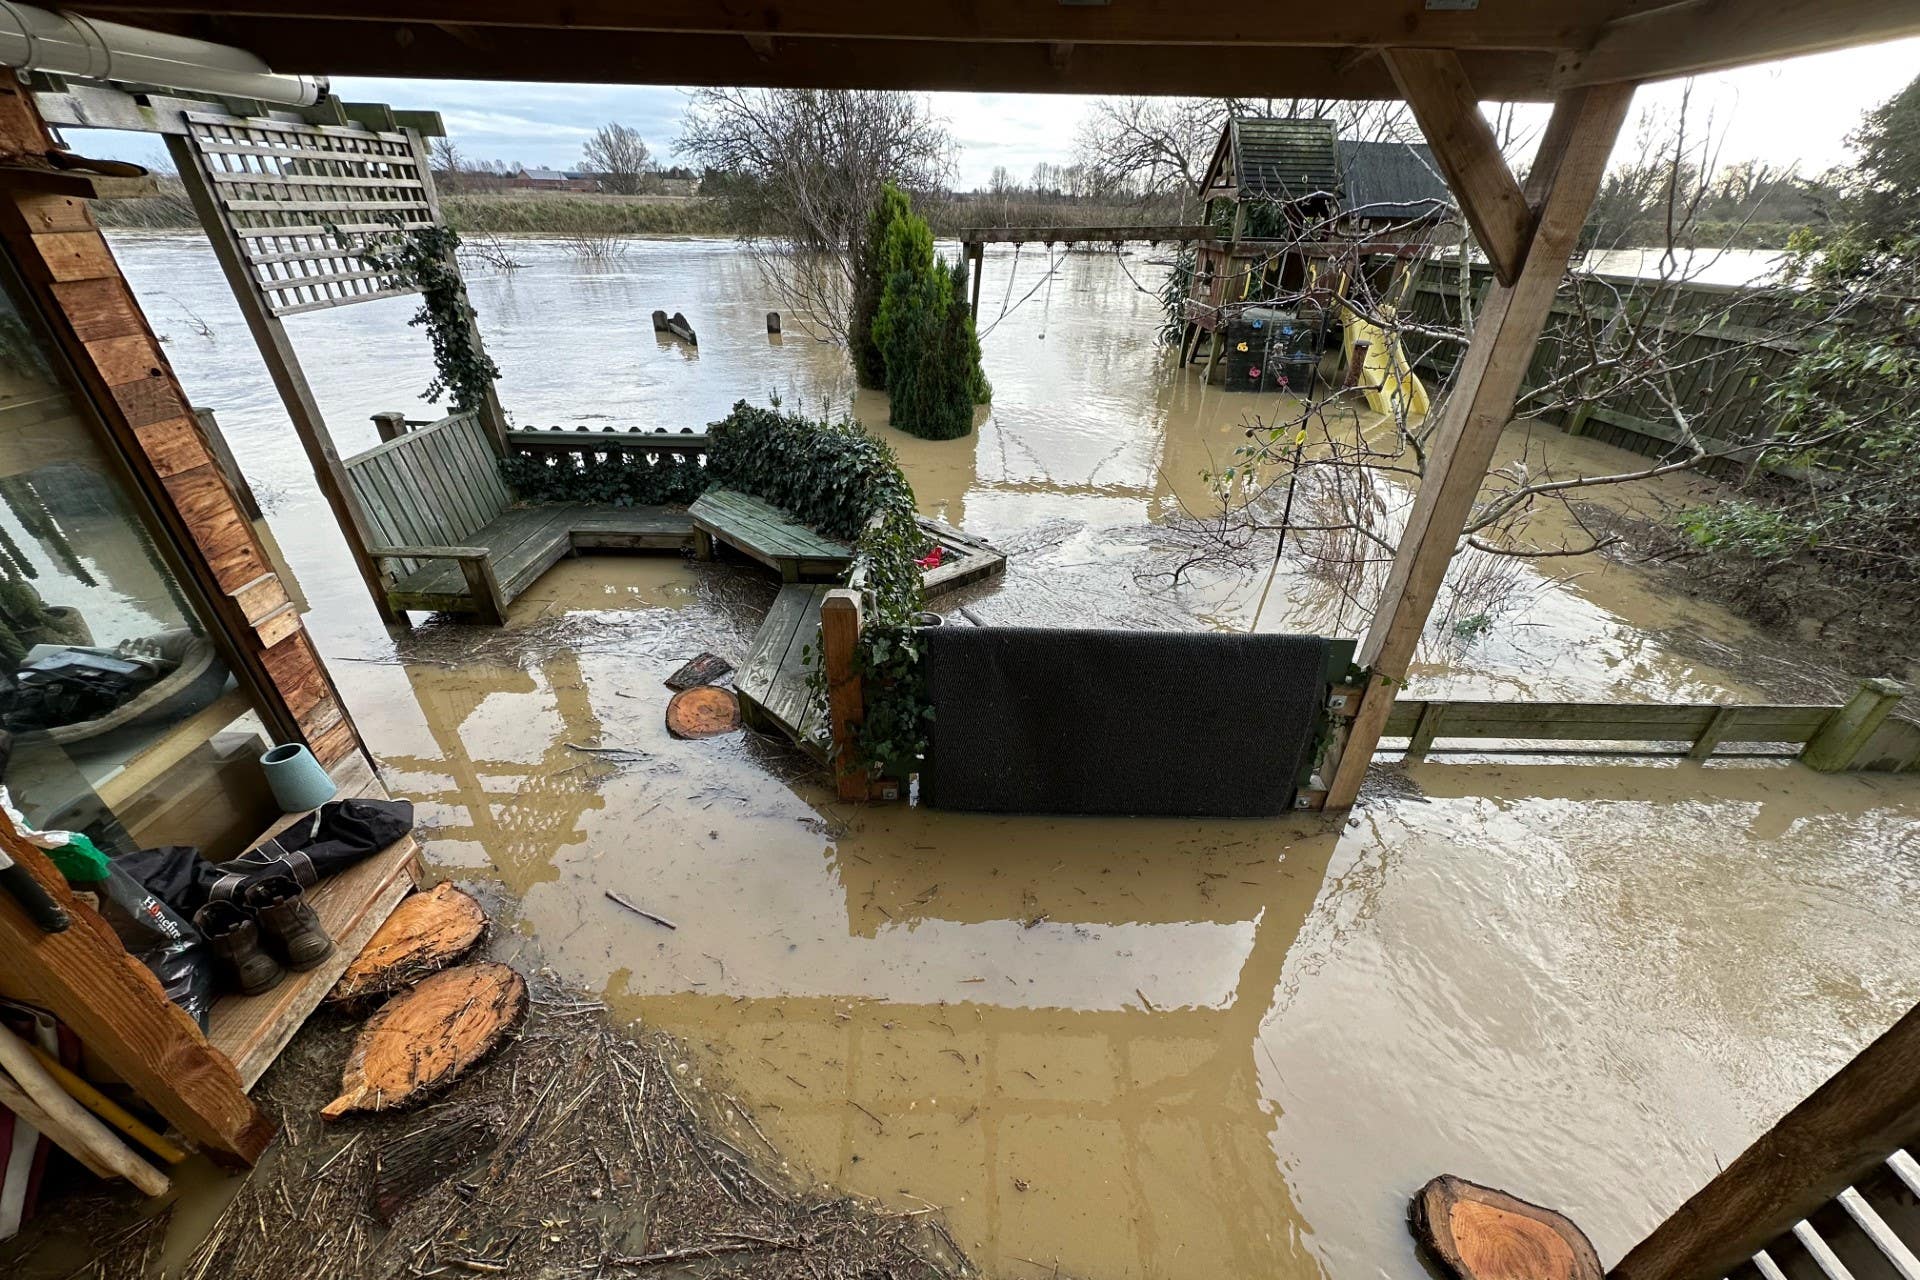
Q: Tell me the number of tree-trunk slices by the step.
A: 2